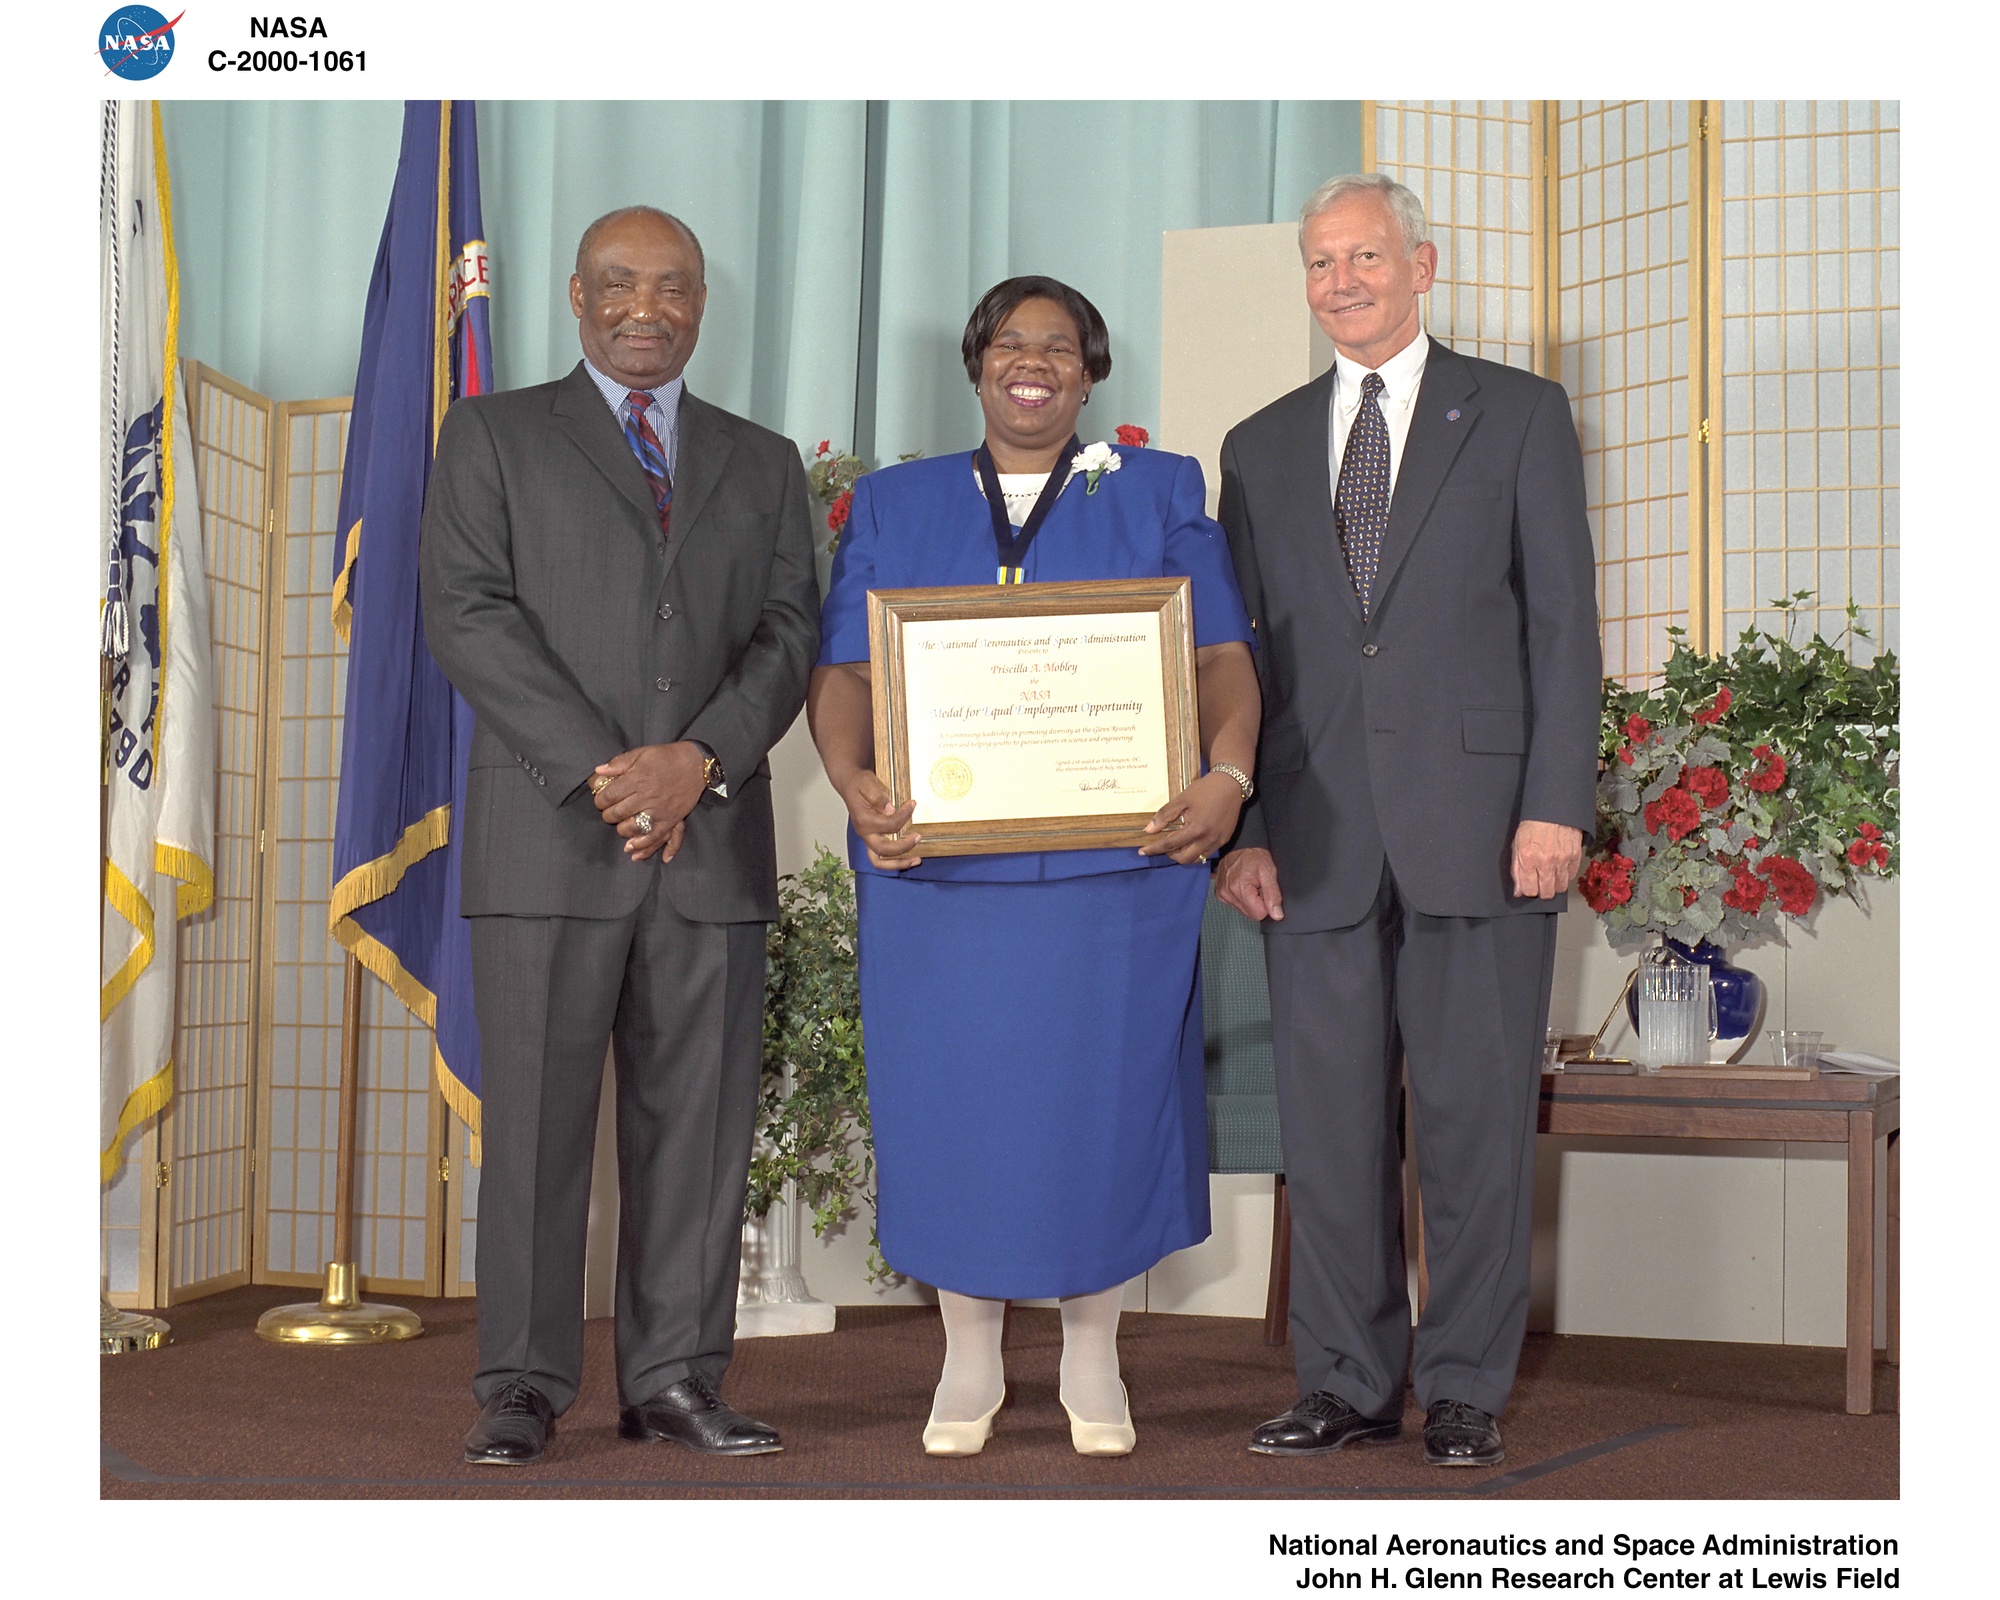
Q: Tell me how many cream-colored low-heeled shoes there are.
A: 2